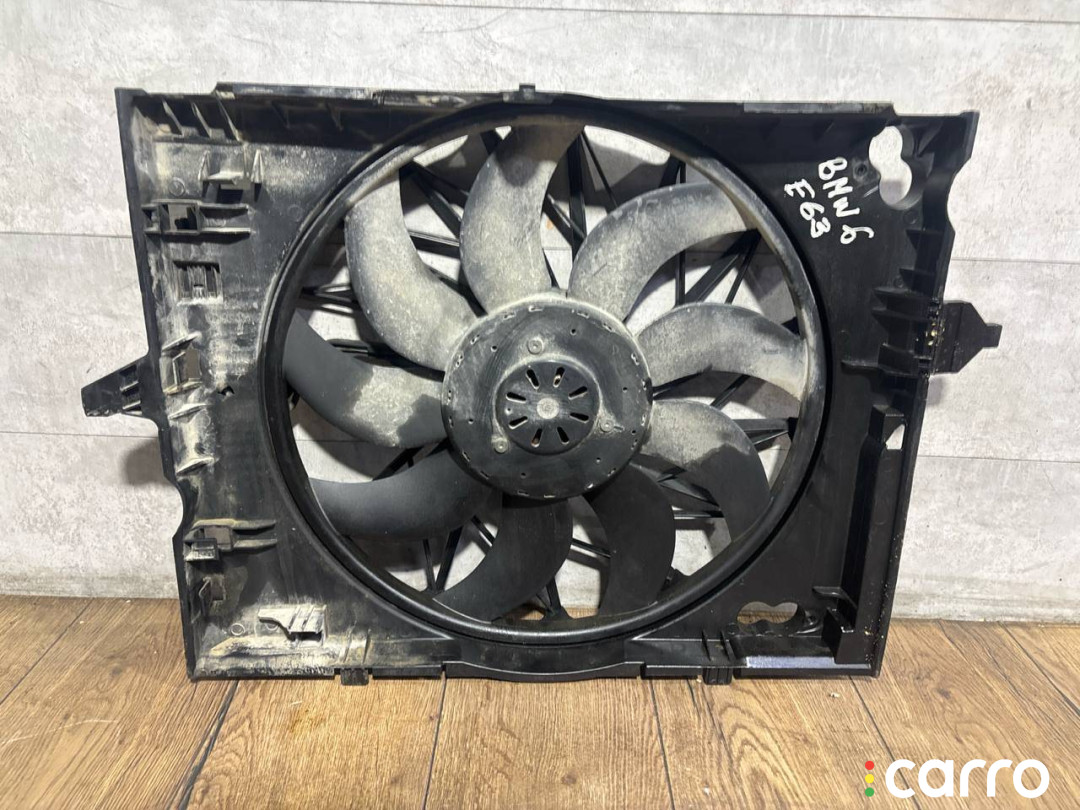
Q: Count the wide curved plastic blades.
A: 9